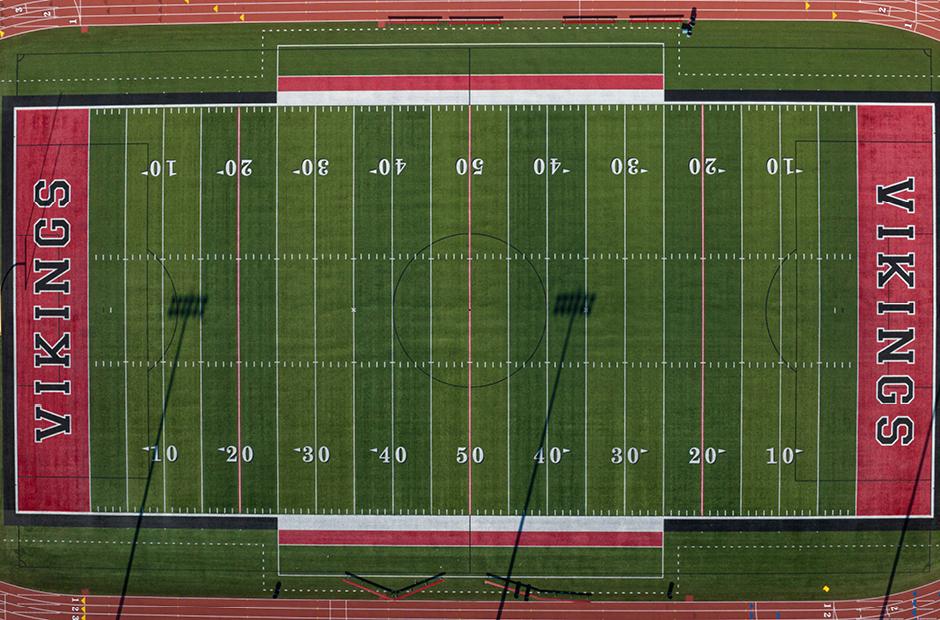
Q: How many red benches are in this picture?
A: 8